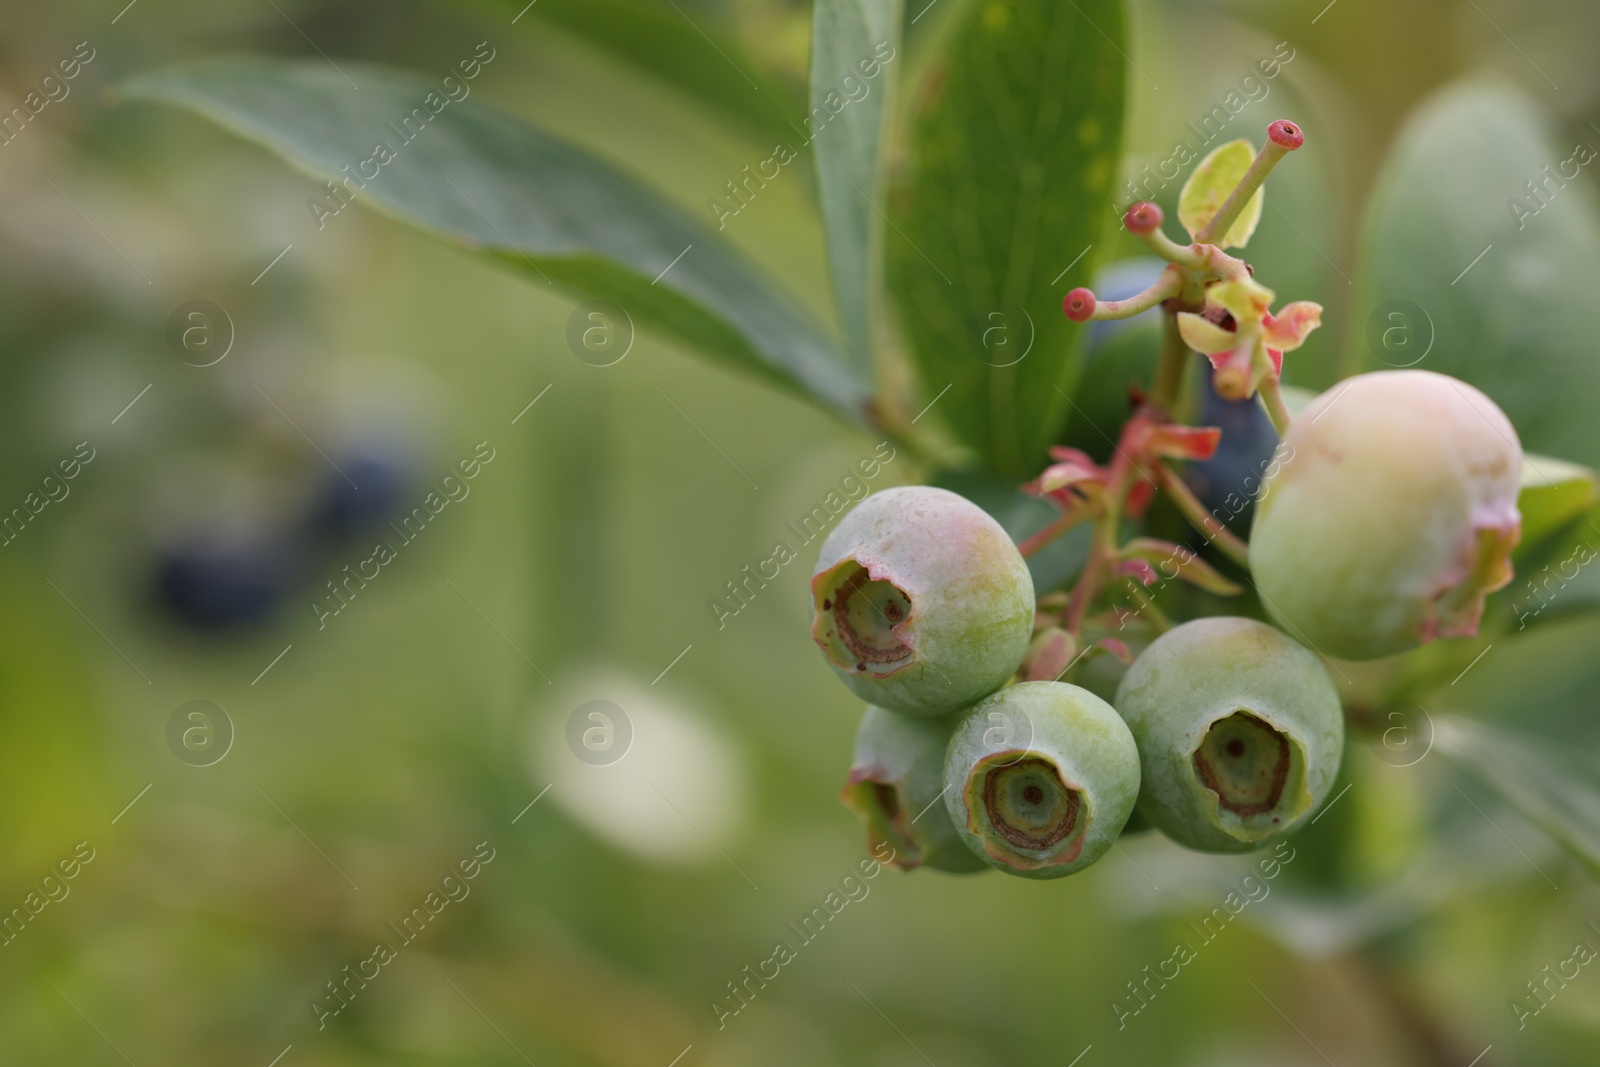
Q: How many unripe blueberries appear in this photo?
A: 5